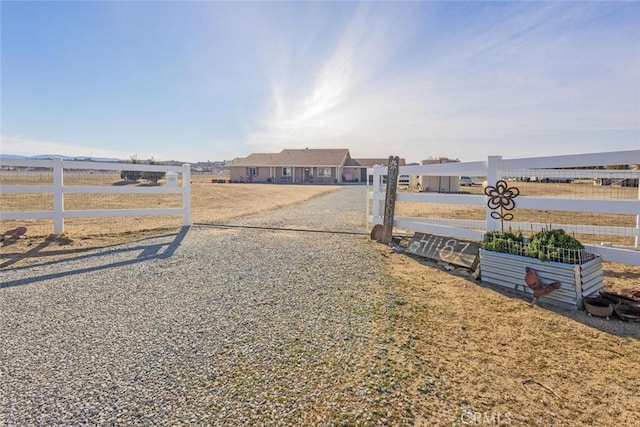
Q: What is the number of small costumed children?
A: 0